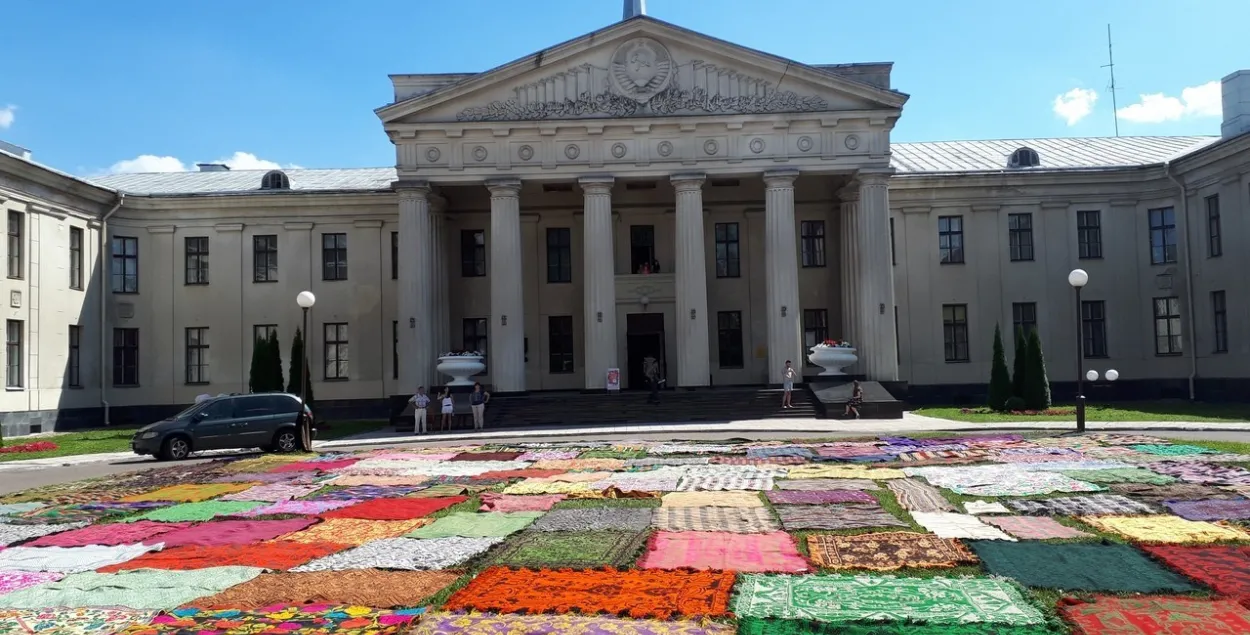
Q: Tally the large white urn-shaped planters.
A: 2